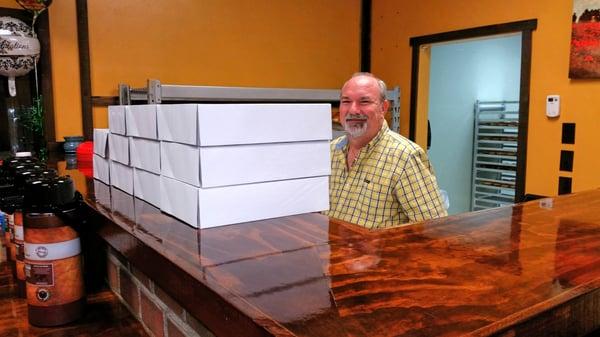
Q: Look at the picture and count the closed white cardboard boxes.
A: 11